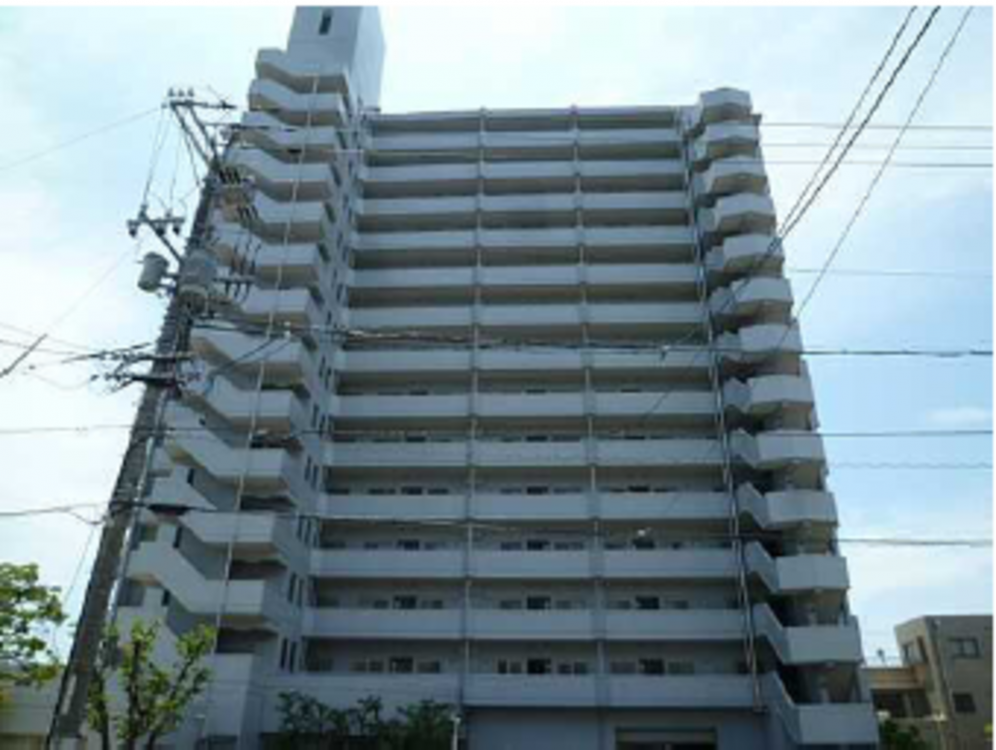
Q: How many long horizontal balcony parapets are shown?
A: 13